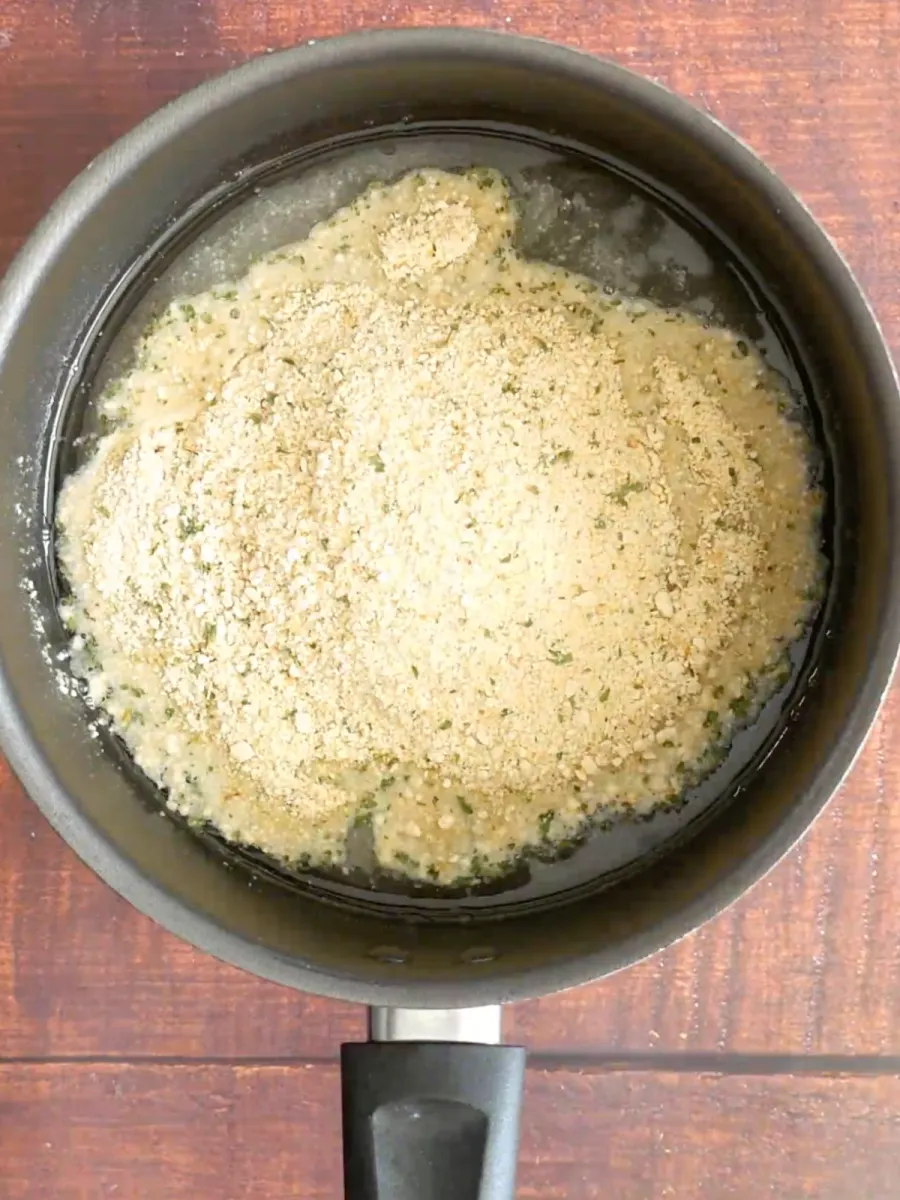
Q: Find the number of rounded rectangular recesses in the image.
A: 1